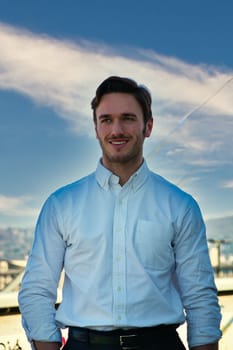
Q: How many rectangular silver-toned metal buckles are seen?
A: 1